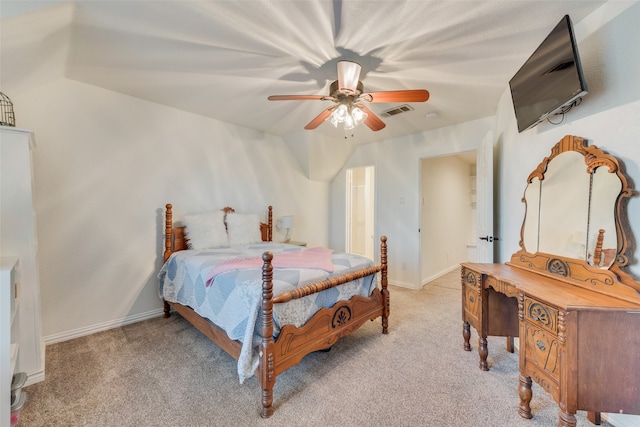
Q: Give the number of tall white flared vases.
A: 0